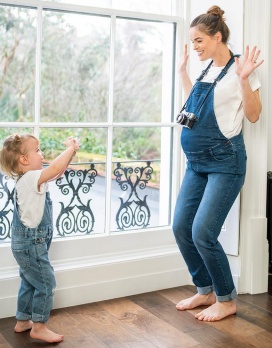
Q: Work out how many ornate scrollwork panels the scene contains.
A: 3